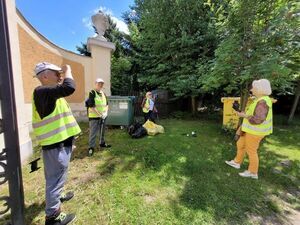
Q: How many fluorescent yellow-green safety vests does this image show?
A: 4